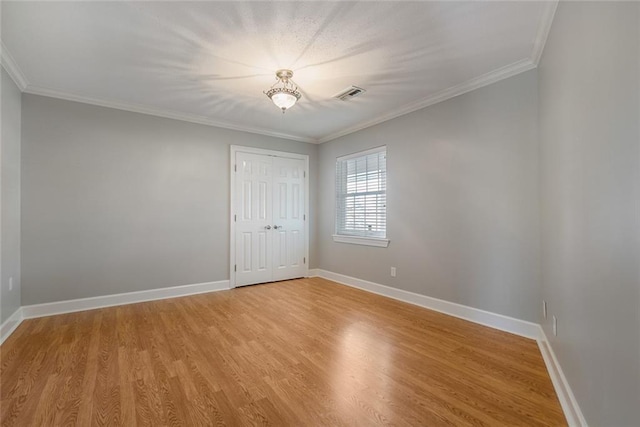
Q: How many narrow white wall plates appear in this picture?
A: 4